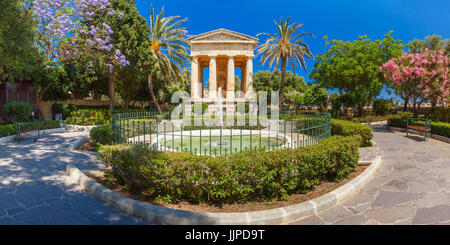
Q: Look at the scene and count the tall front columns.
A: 4